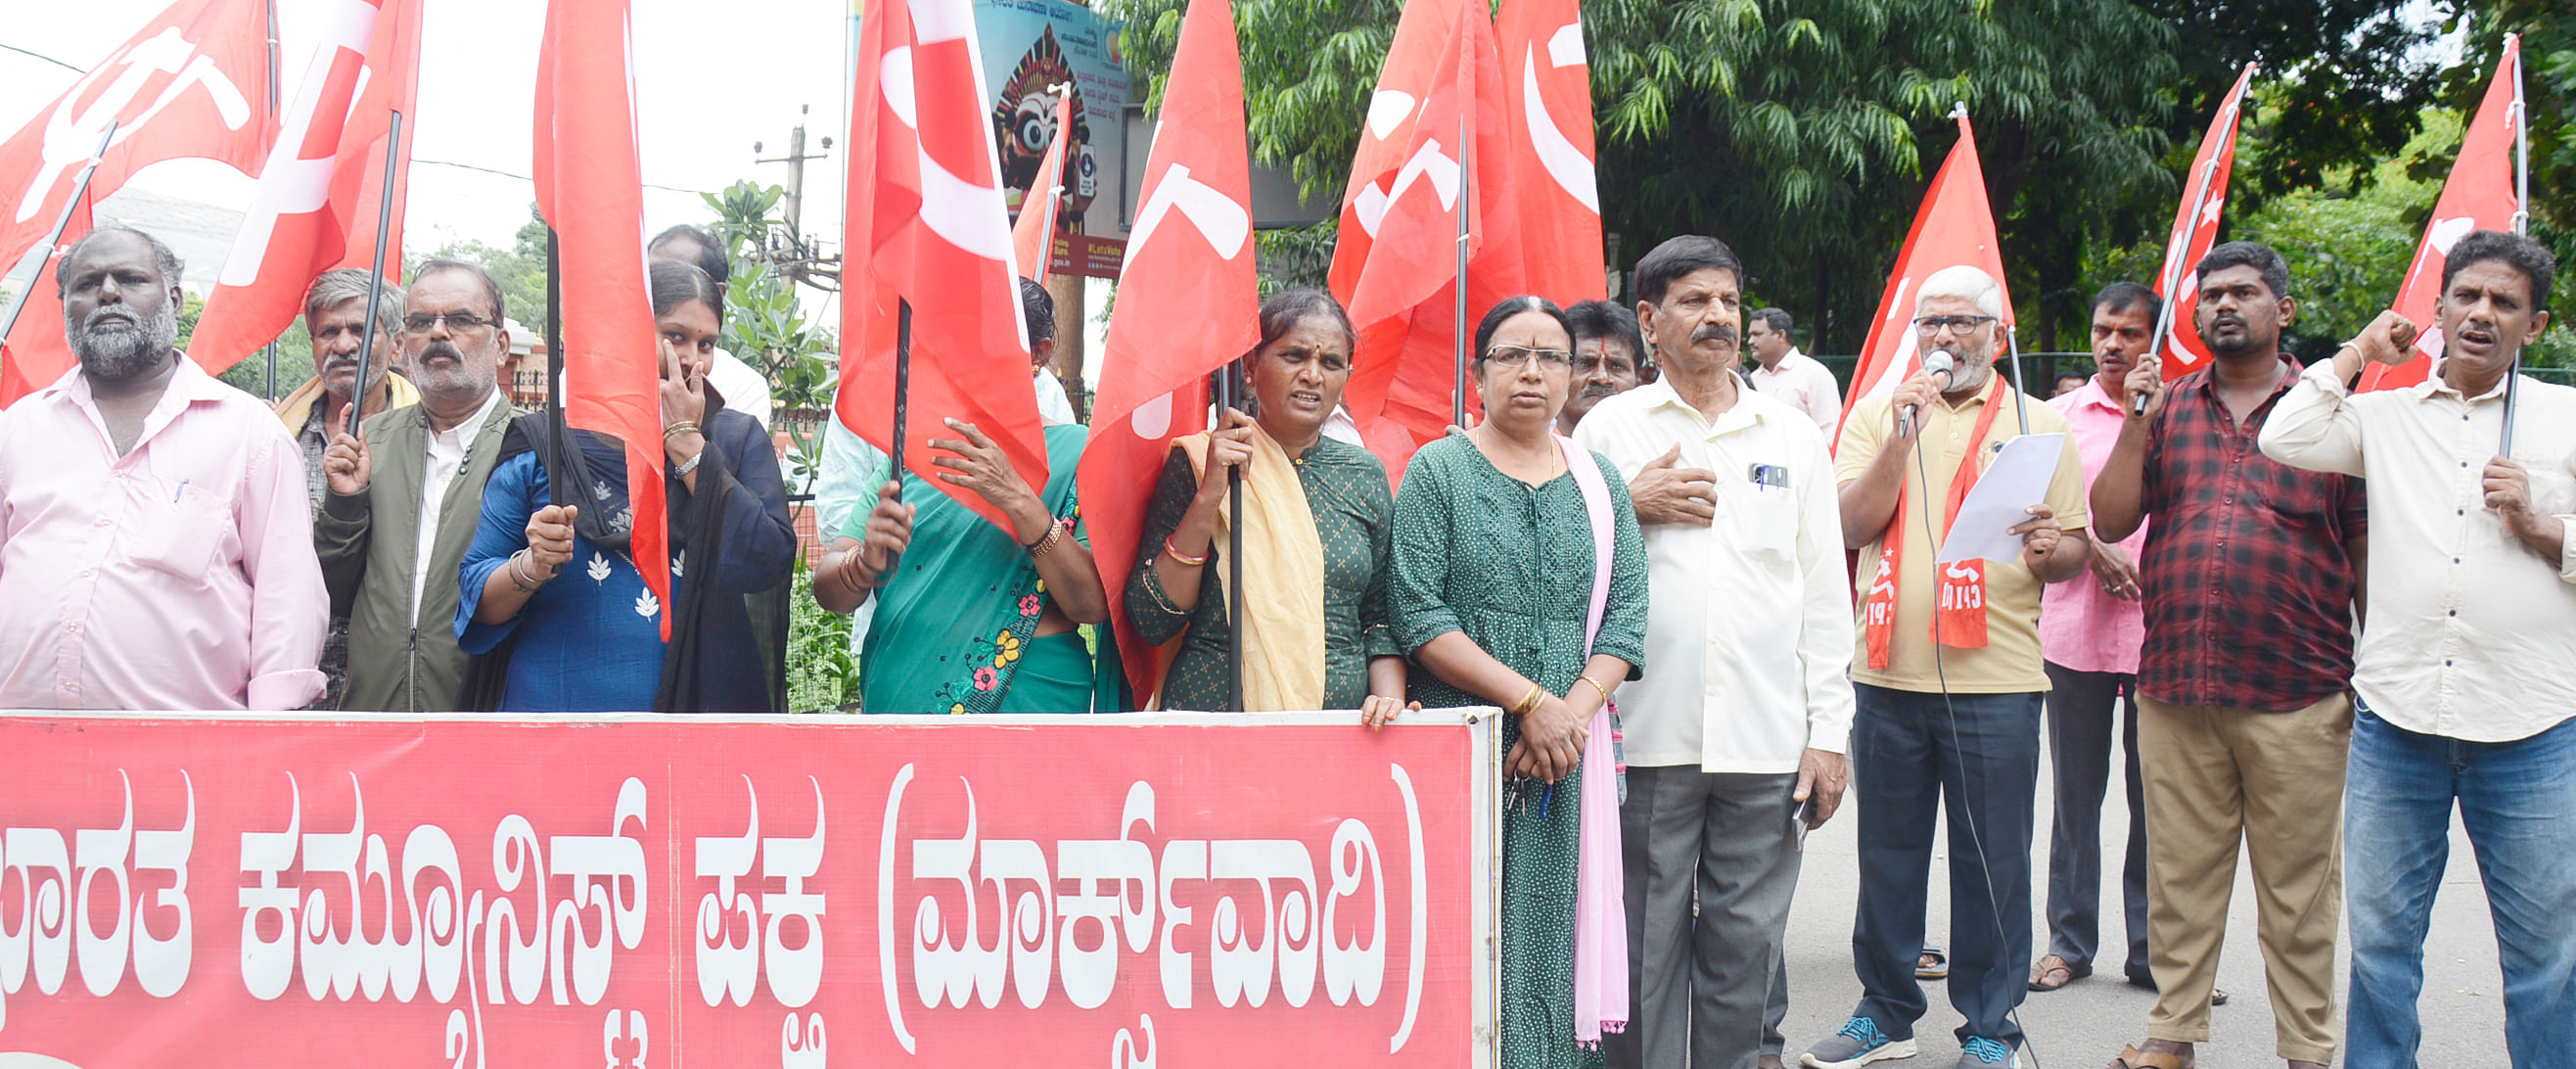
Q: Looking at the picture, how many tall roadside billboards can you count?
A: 1